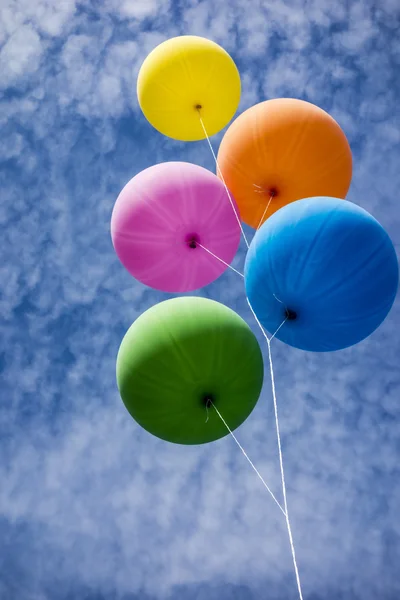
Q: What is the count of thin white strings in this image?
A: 5